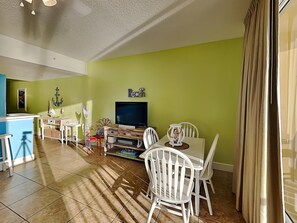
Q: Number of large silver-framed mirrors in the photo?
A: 0